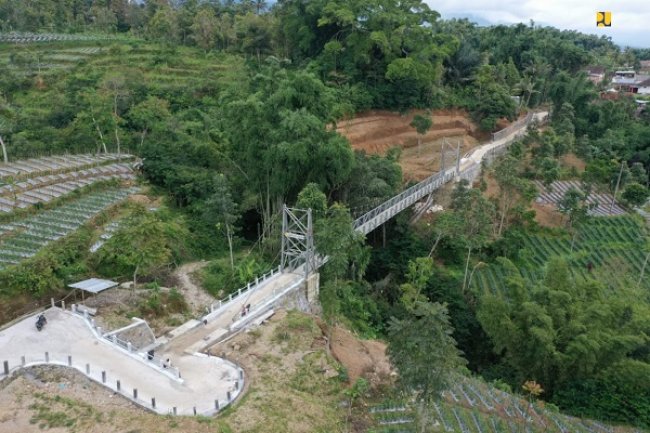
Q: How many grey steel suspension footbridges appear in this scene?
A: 1